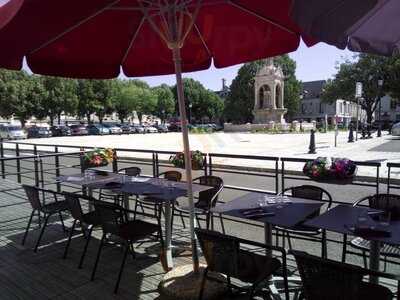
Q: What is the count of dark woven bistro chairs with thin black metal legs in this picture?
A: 10